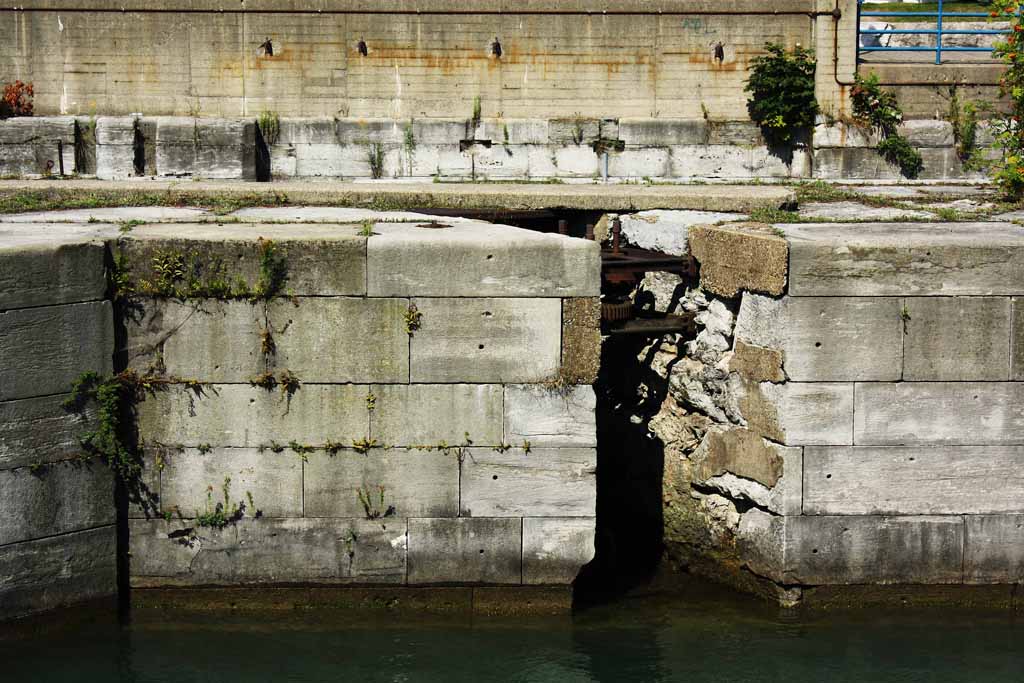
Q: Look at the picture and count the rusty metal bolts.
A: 4